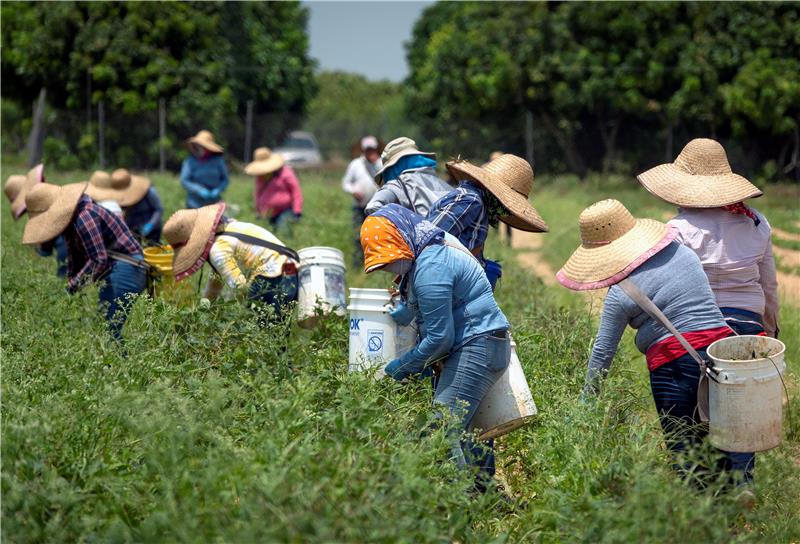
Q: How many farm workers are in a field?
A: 14